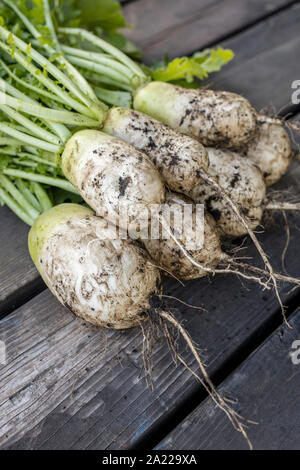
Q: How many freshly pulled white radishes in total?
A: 7